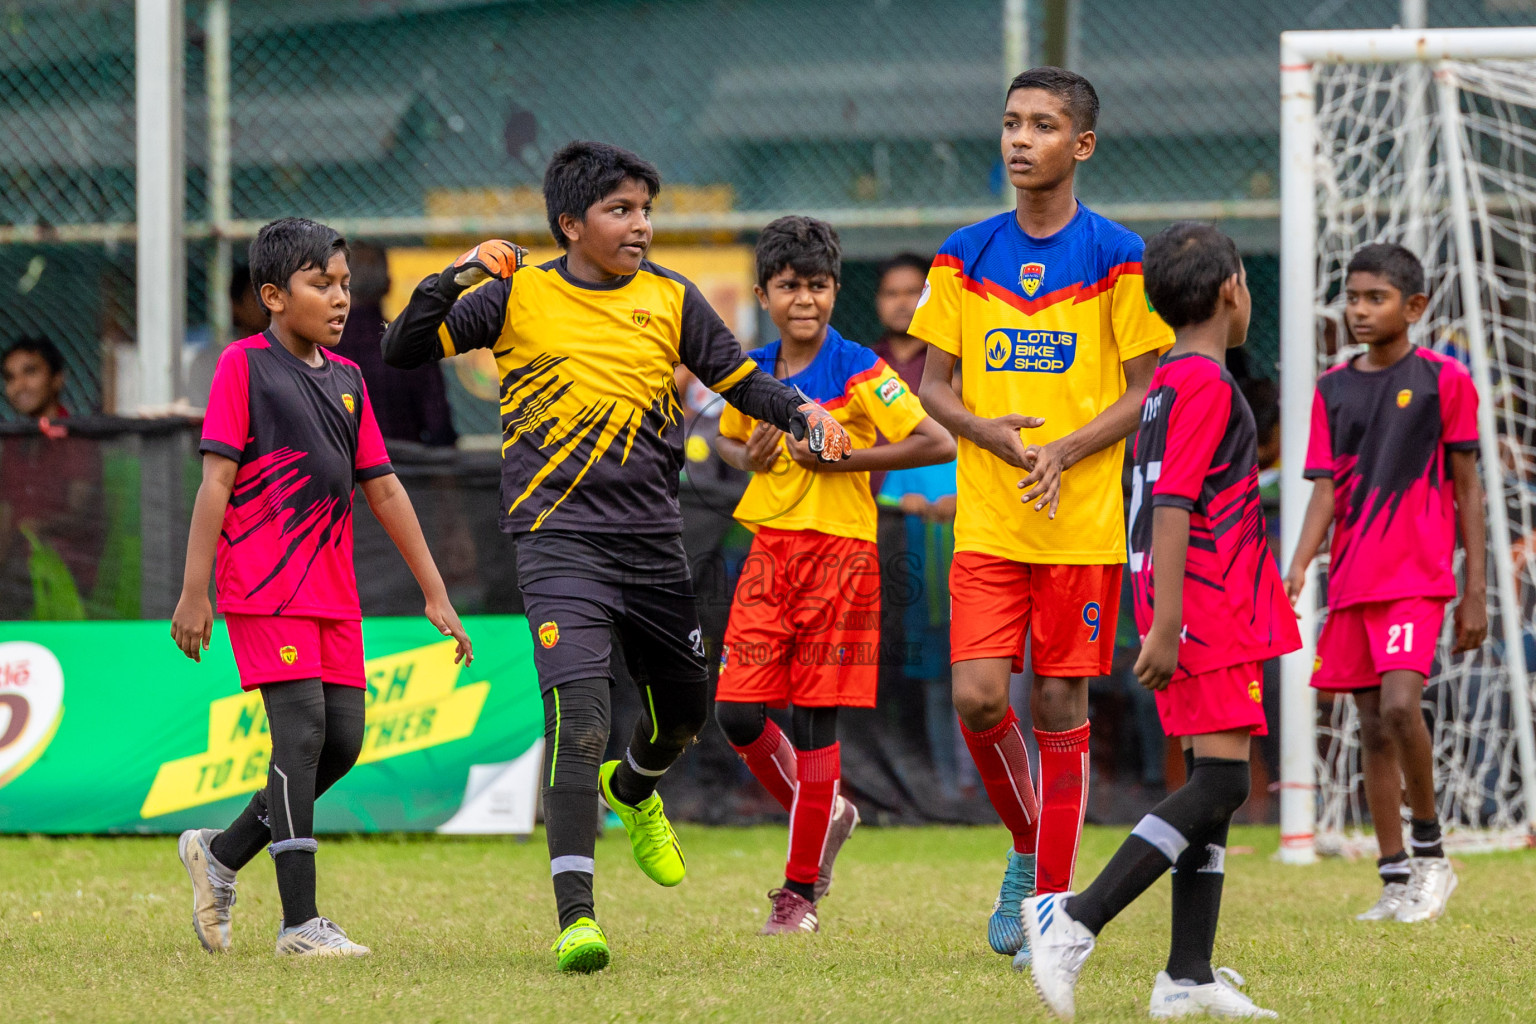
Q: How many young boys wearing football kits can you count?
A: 6